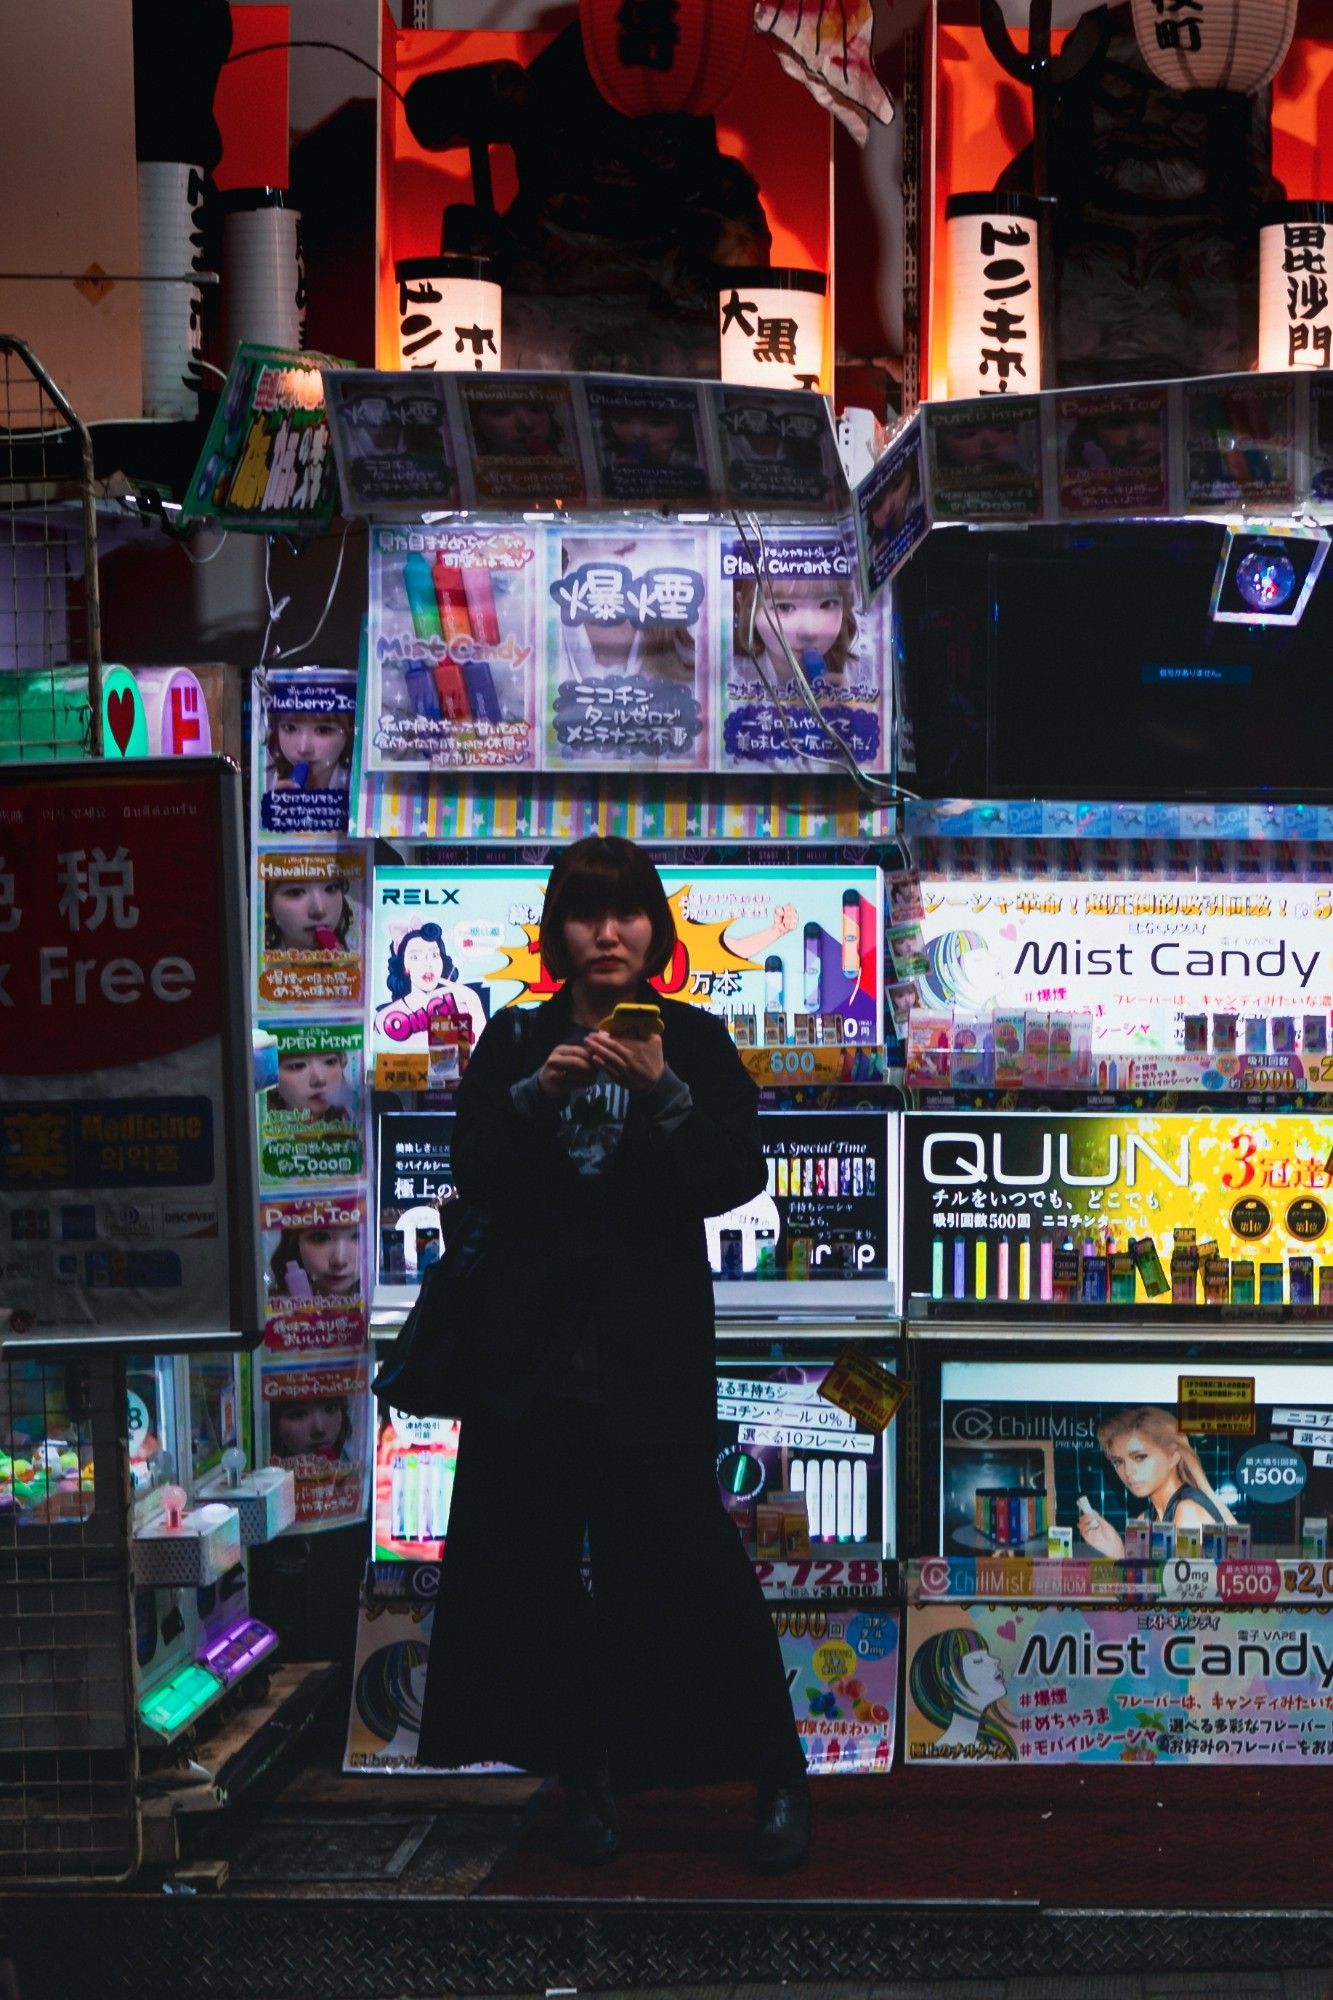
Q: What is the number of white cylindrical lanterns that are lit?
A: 4